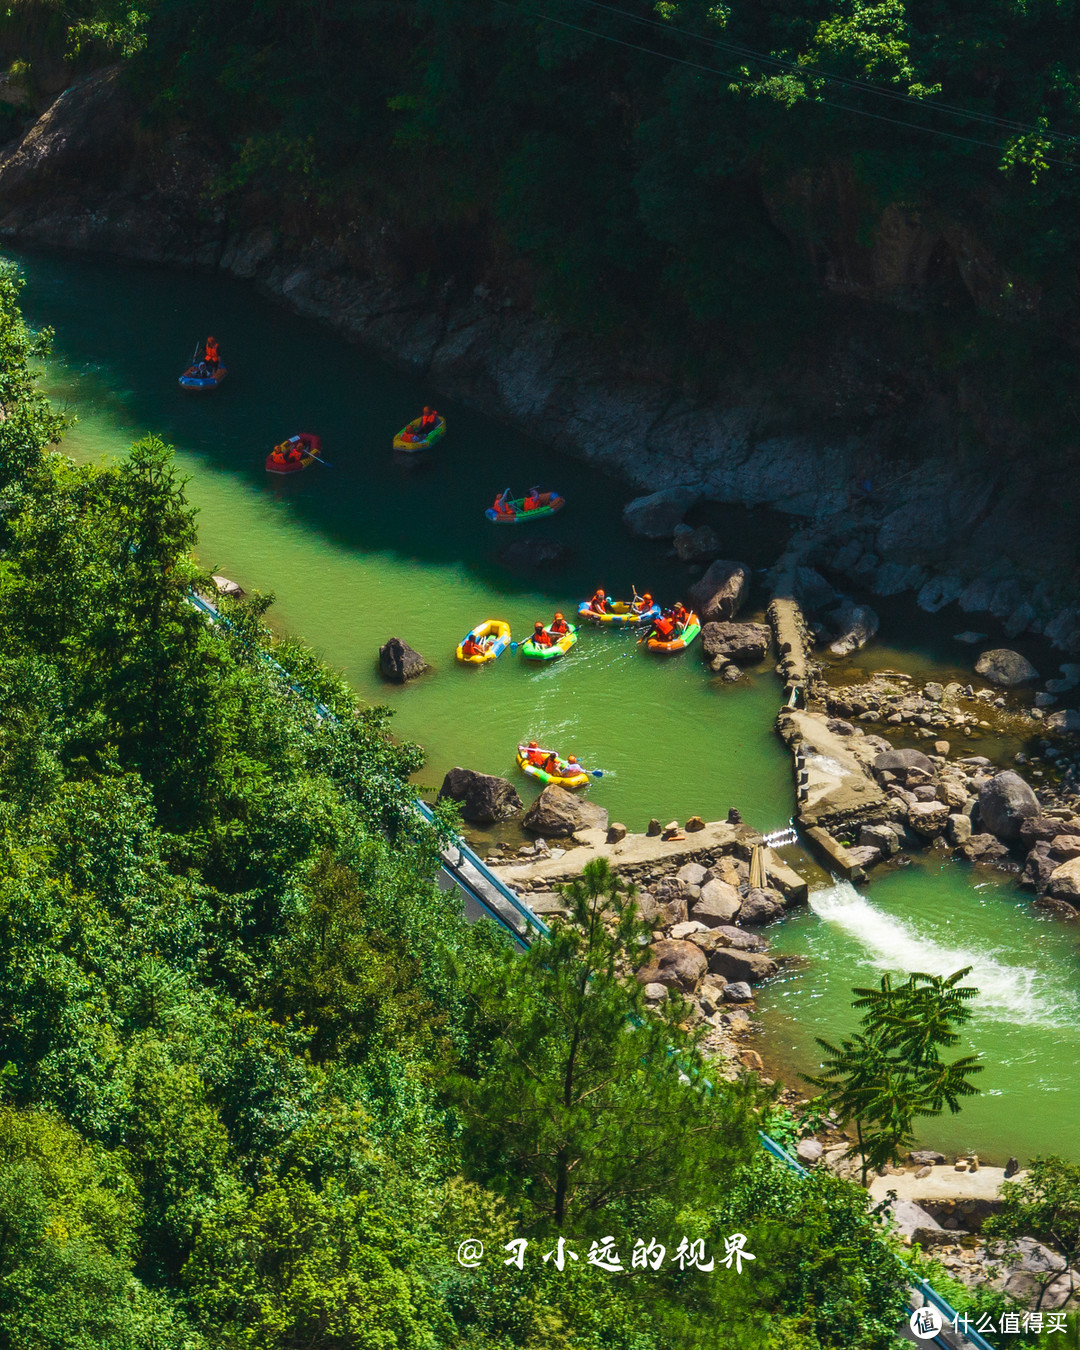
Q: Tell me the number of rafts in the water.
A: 9